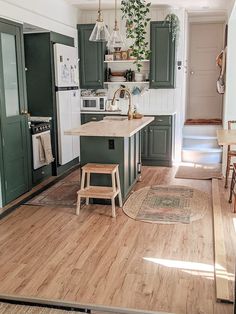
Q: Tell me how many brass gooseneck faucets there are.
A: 1